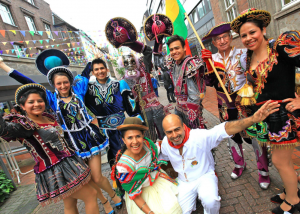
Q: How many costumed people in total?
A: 9